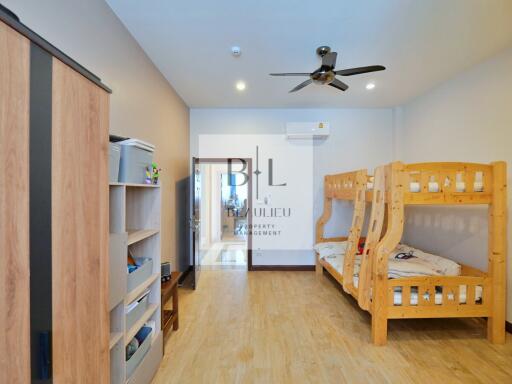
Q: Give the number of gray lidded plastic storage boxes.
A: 2